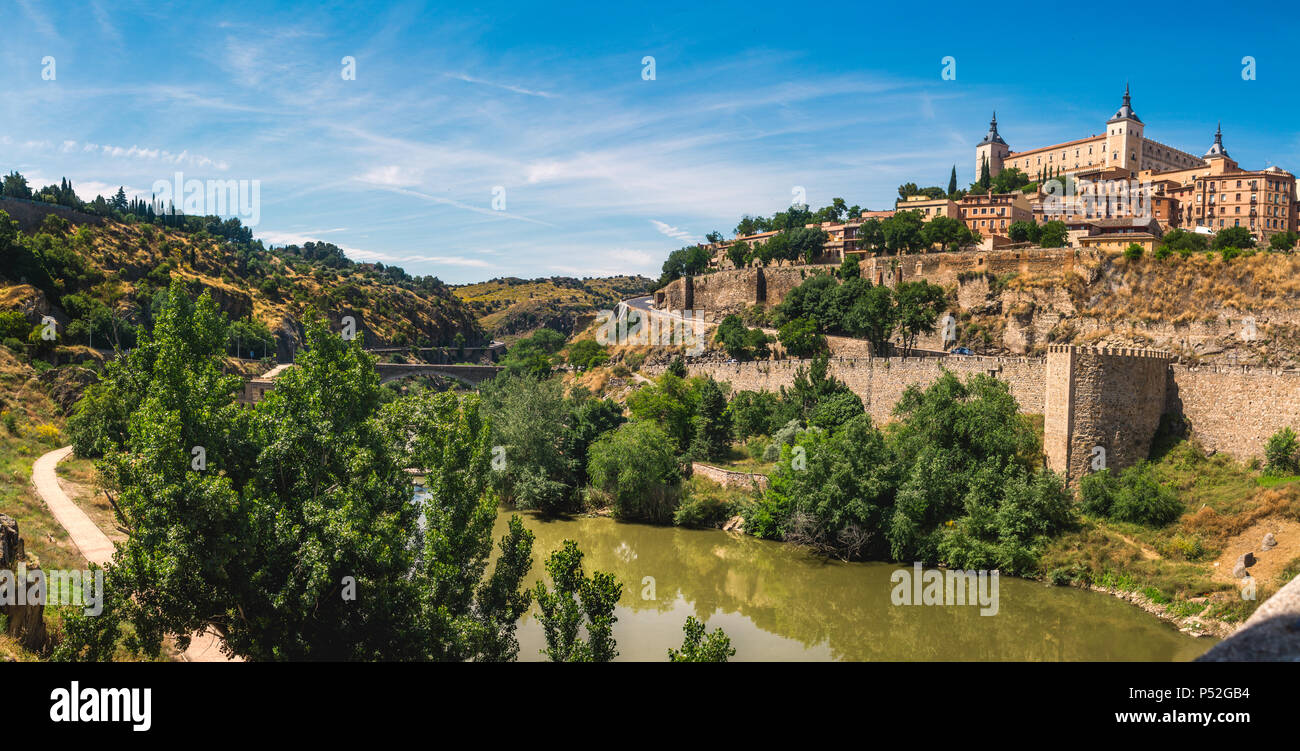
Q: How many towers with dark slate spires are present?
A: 3